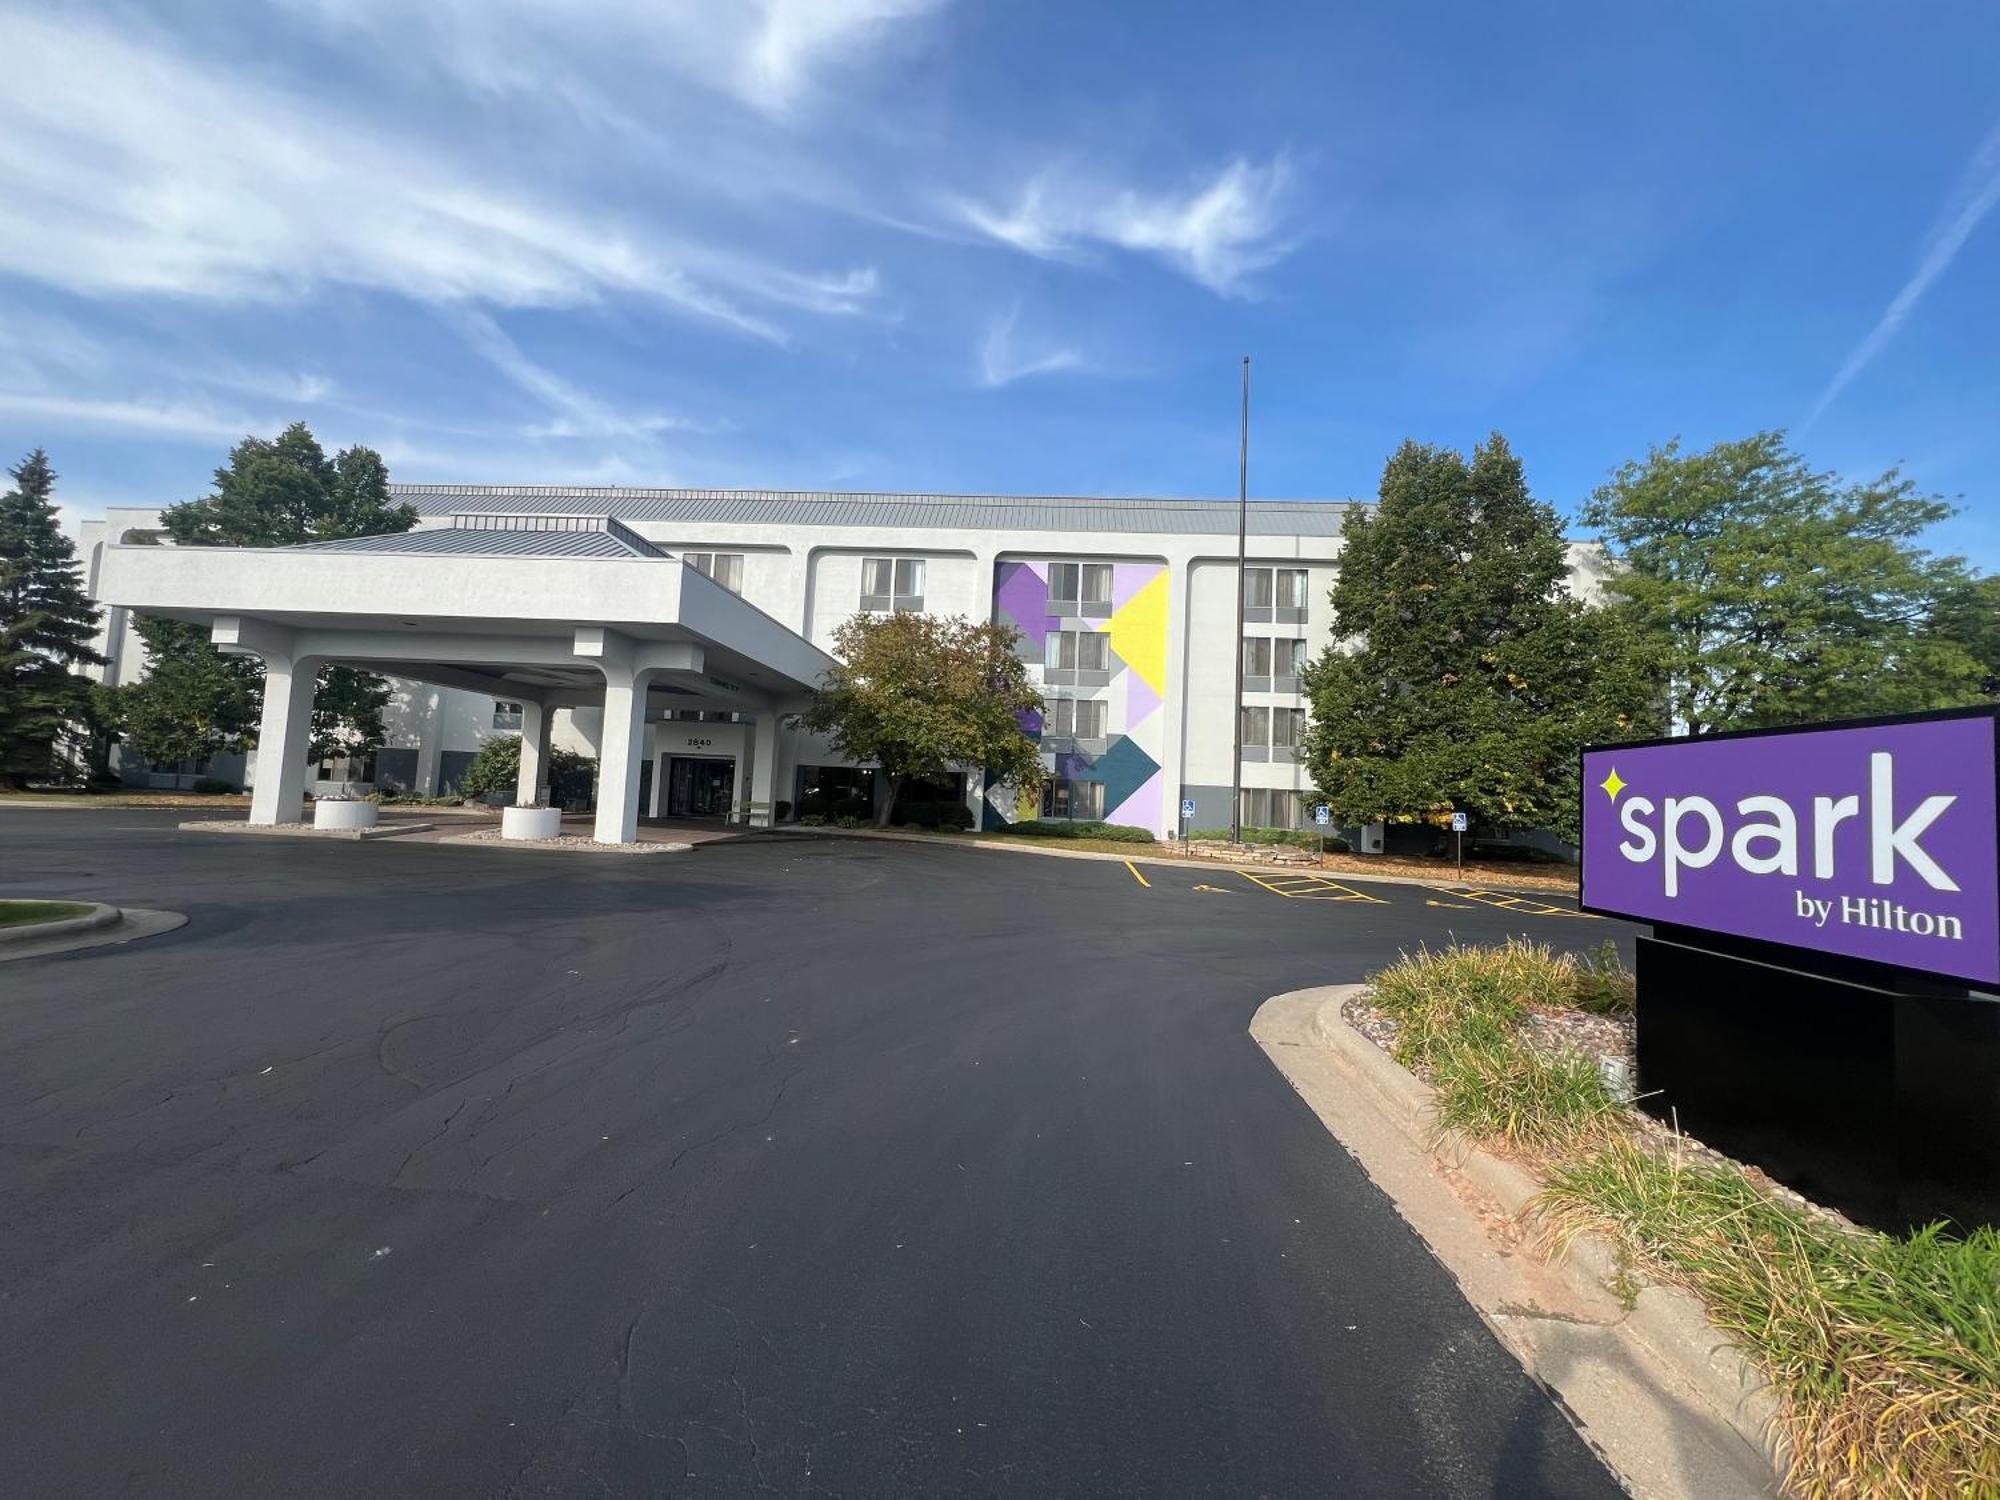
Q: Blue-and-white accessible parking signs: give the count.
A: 3